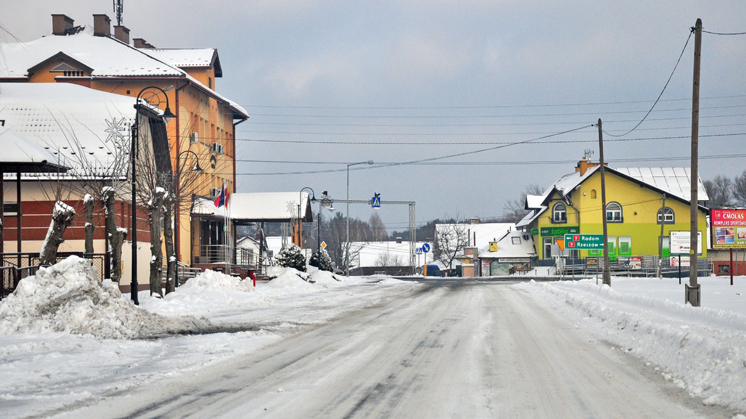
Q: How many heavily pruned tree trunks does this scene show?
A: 5